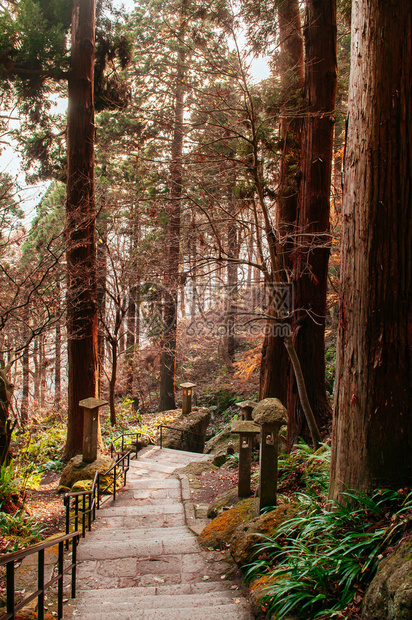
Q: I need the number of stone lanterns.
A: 5